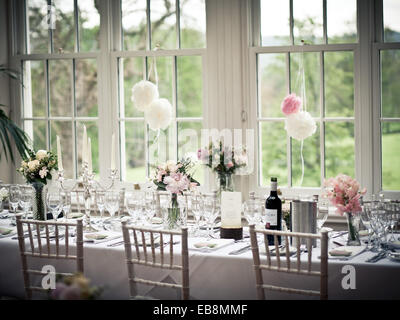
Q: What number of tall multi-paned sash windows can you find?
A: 4